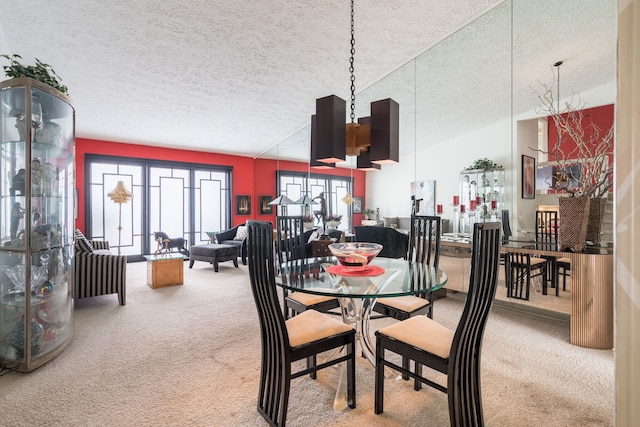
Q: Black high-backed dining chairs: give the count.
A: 4